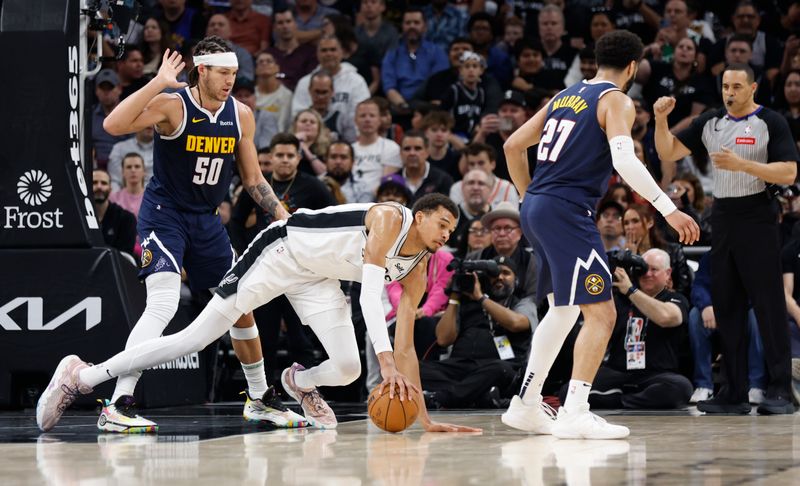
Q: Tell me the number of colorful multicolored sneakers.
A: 2